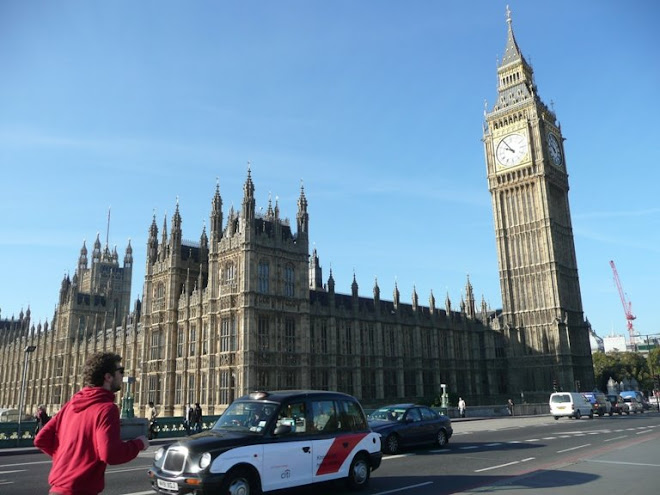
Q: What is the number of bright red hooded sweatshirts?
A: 1